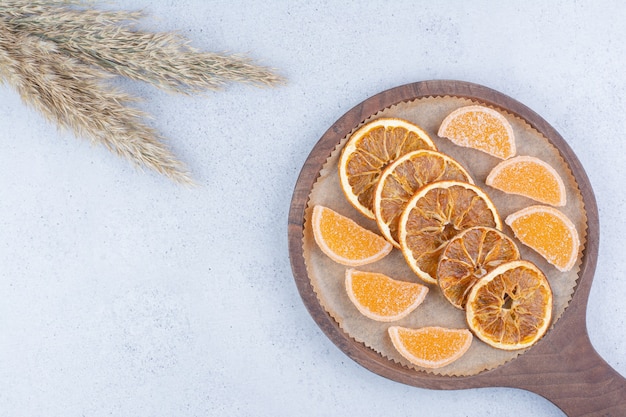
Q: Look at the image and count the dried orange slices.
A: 5